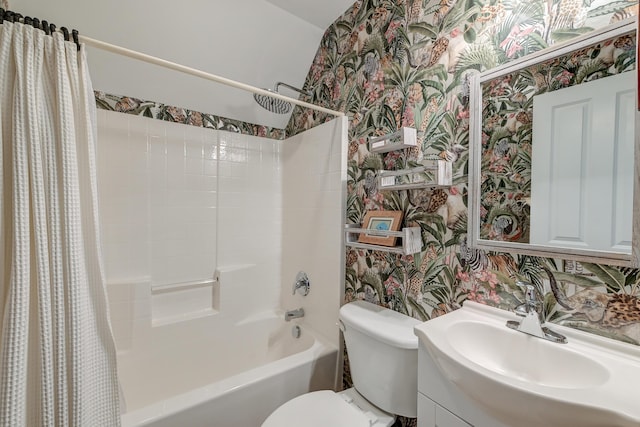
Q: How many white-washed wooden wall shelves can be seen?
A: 3